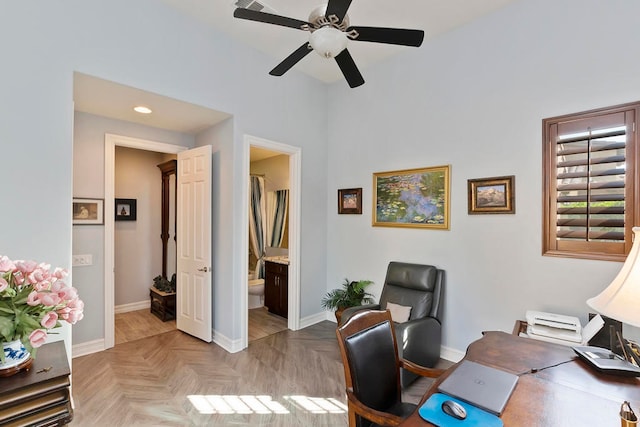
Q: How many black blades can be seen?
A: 5